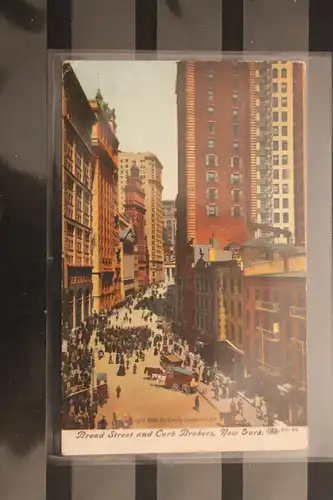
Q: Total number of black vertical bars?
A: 4